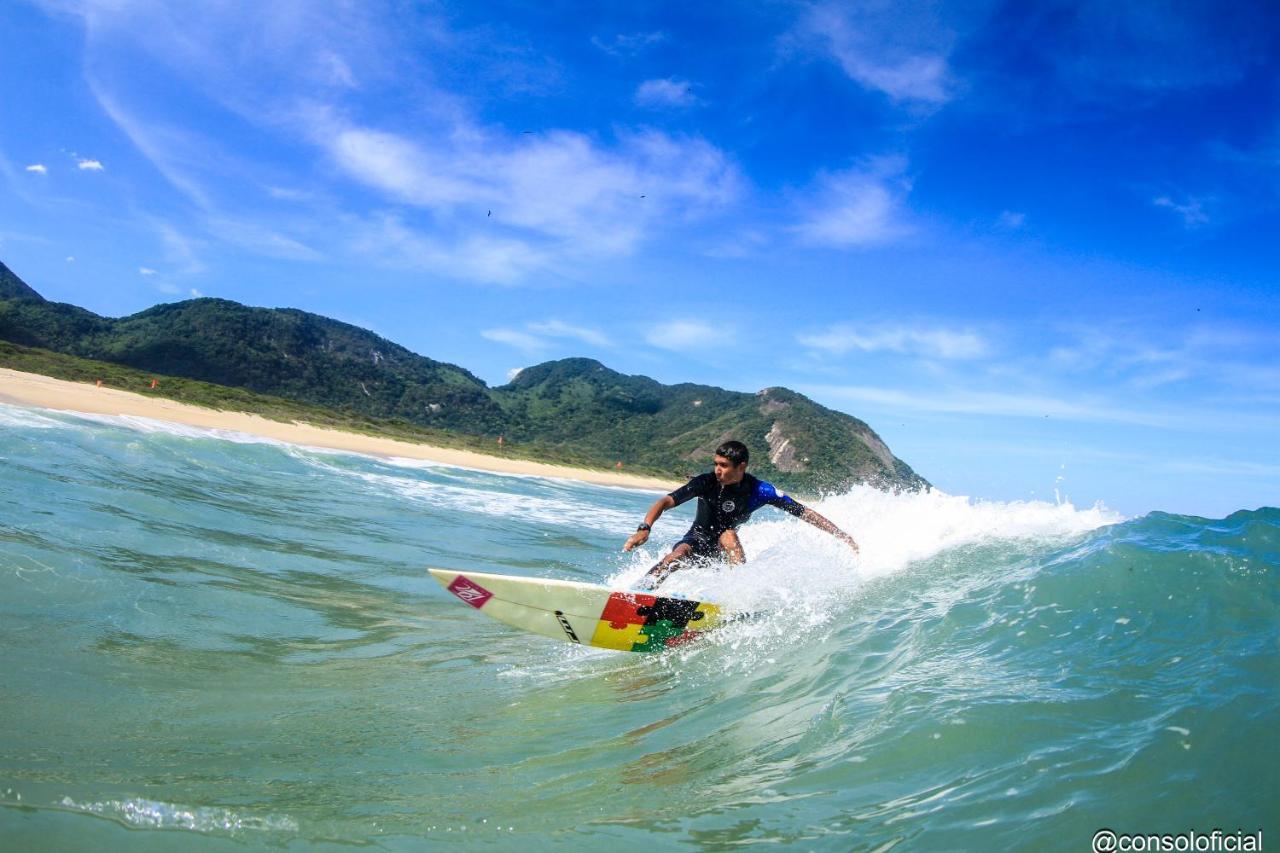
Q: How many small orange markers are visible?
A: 4